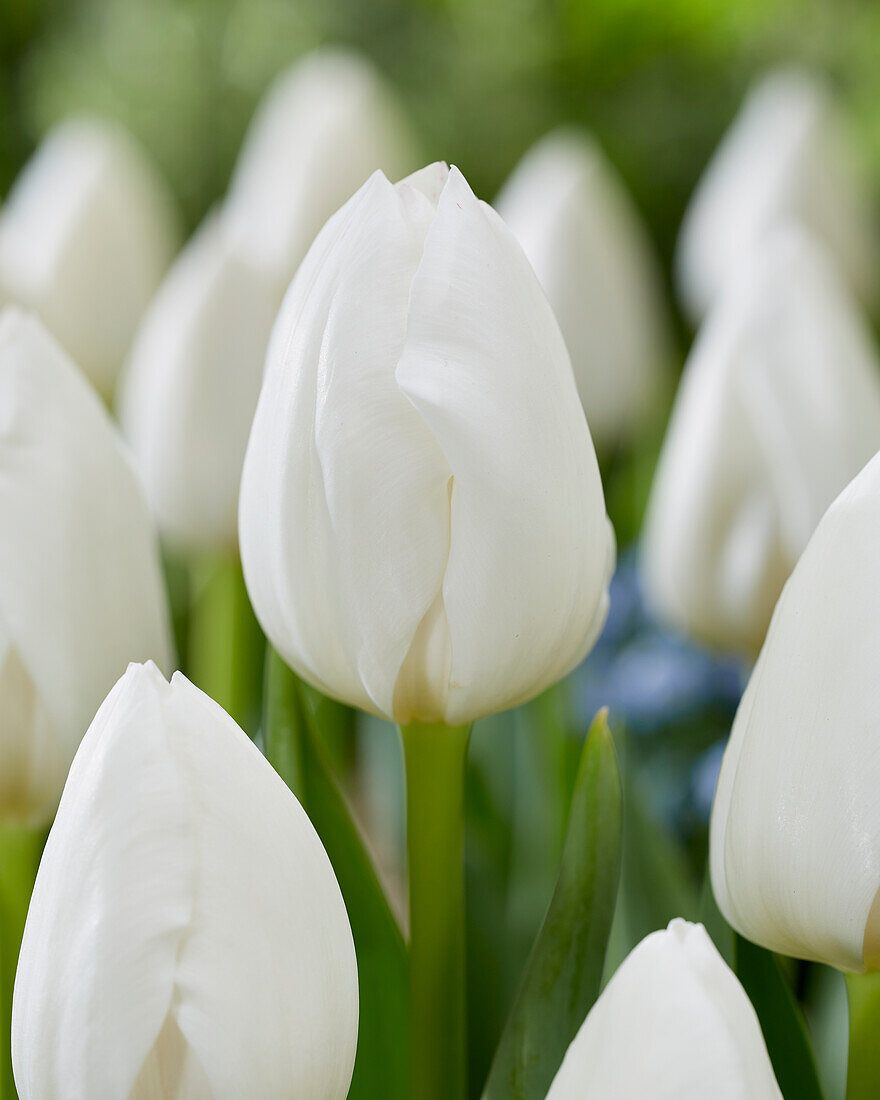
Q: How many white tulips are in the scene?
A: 11